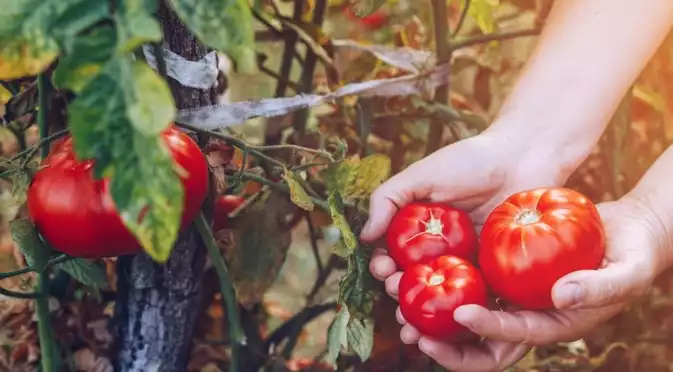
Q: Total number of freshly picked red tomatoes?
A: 3